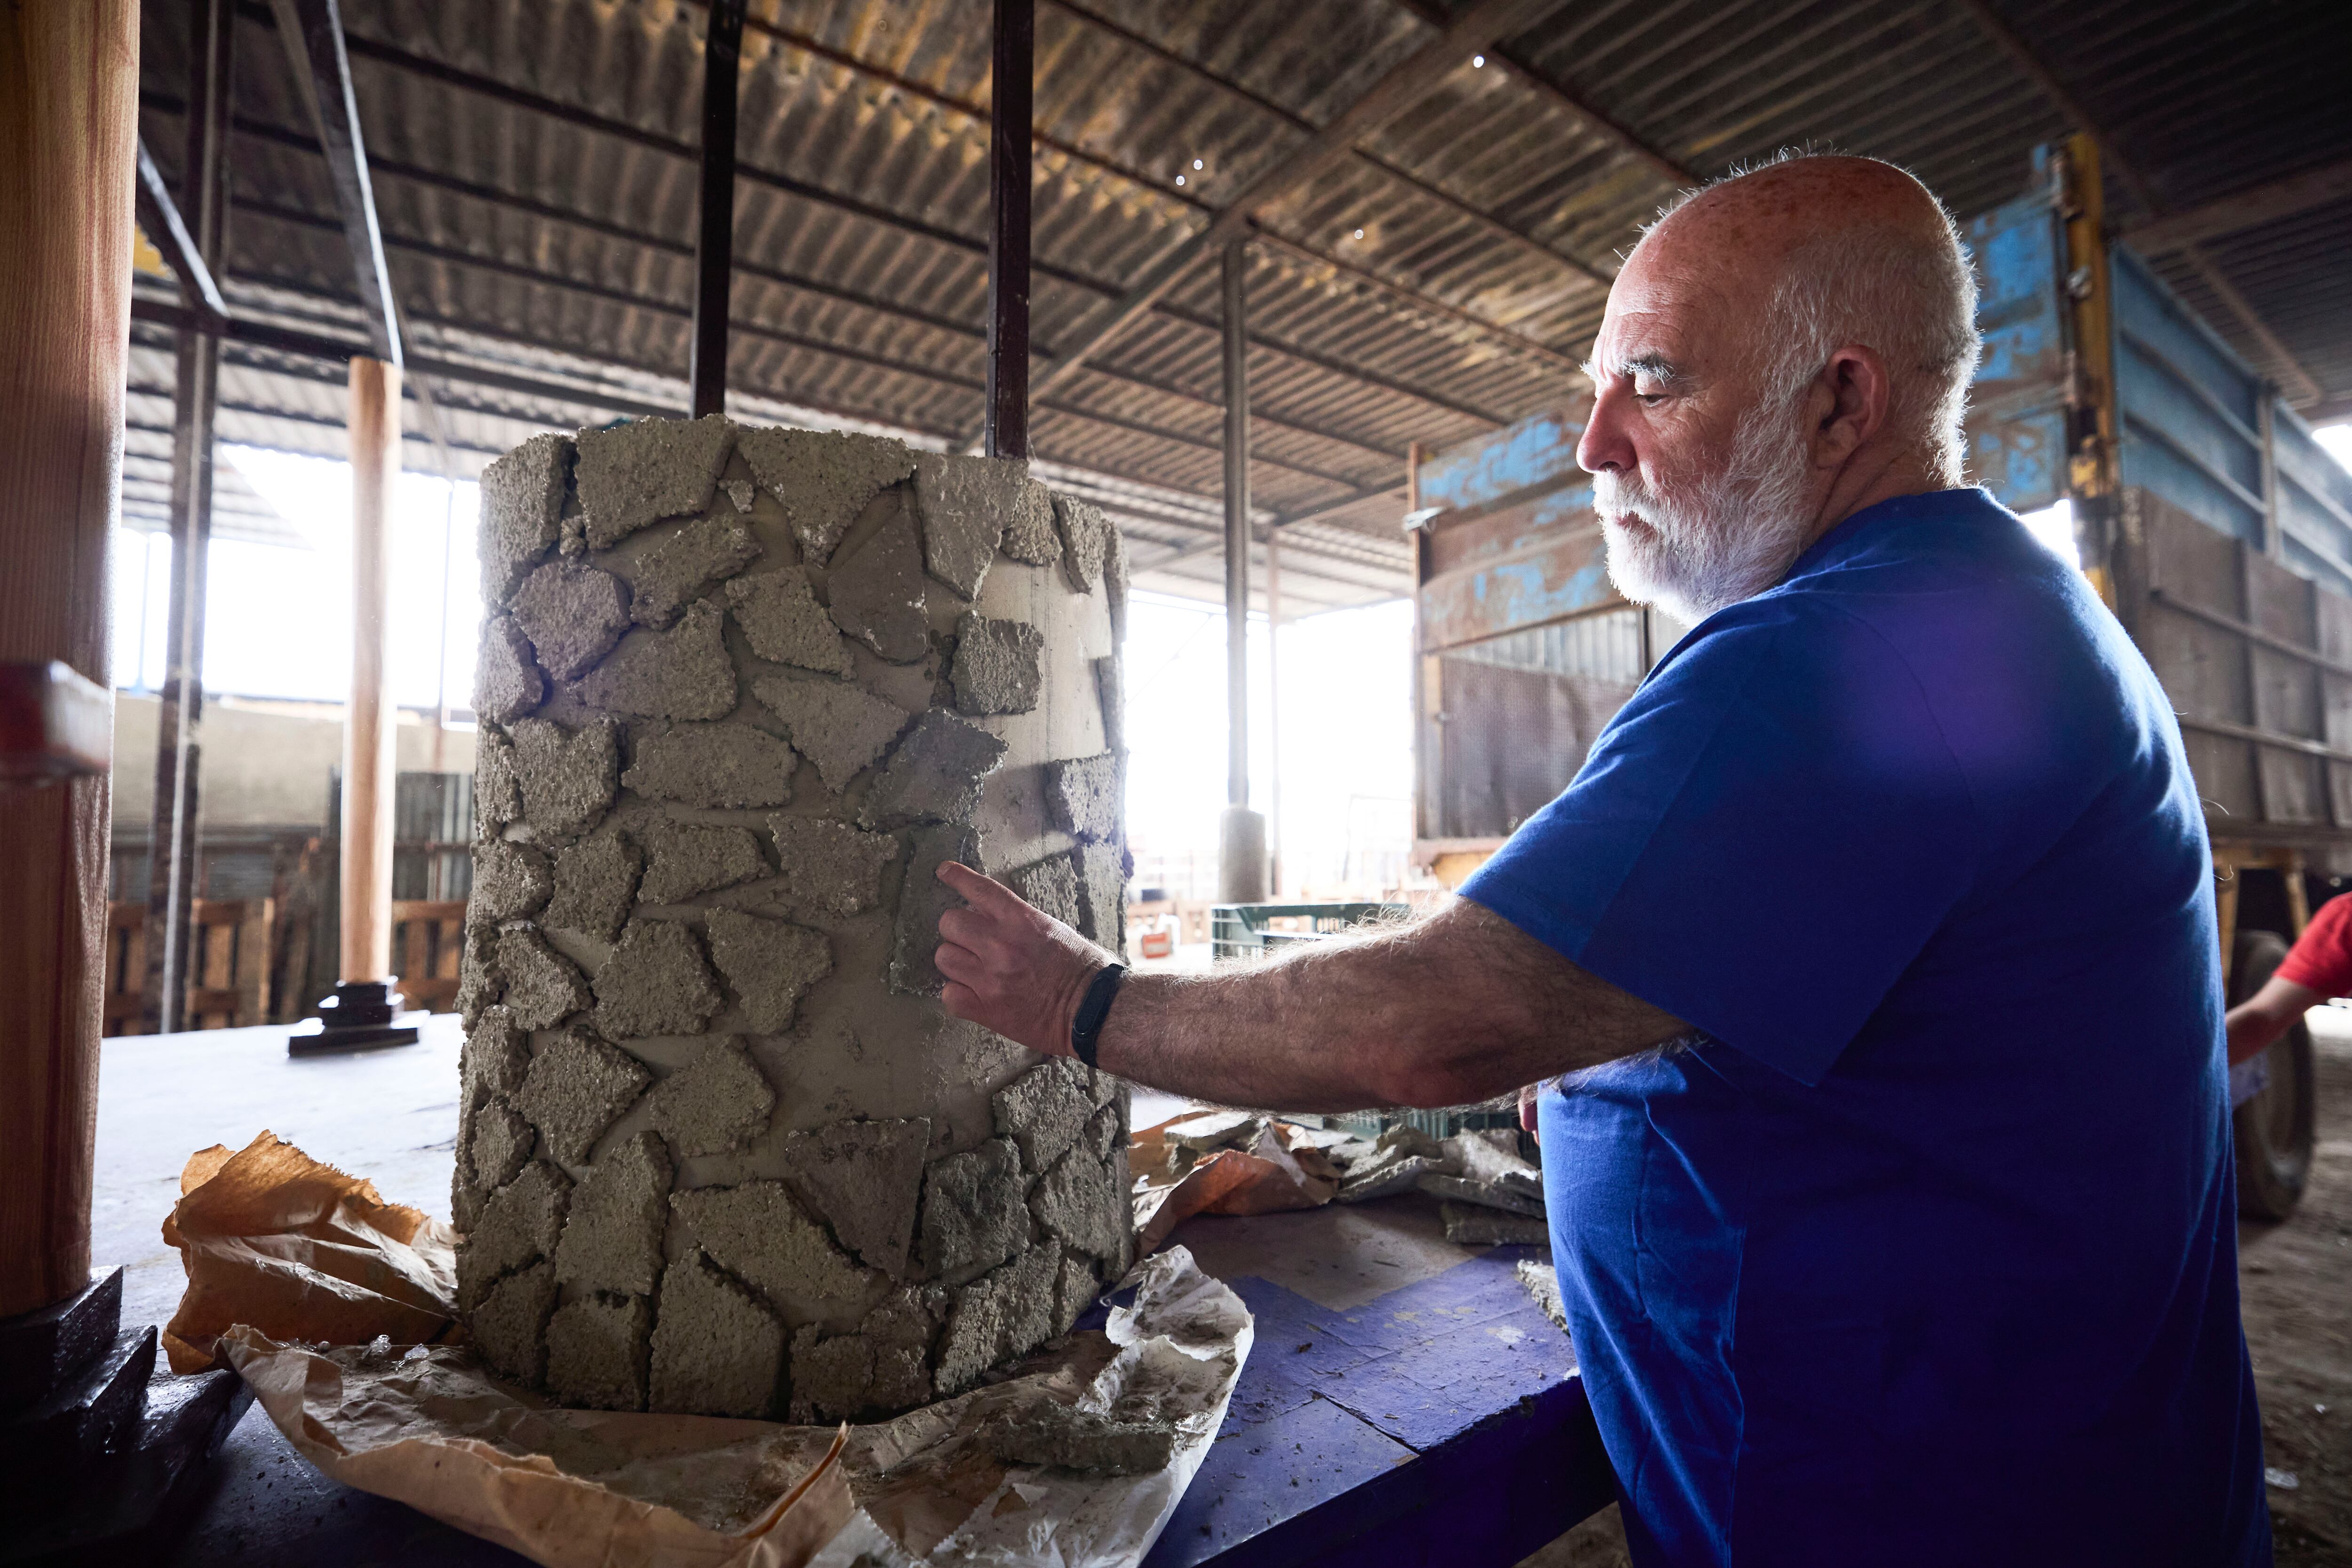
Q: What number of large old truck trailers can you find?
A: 1